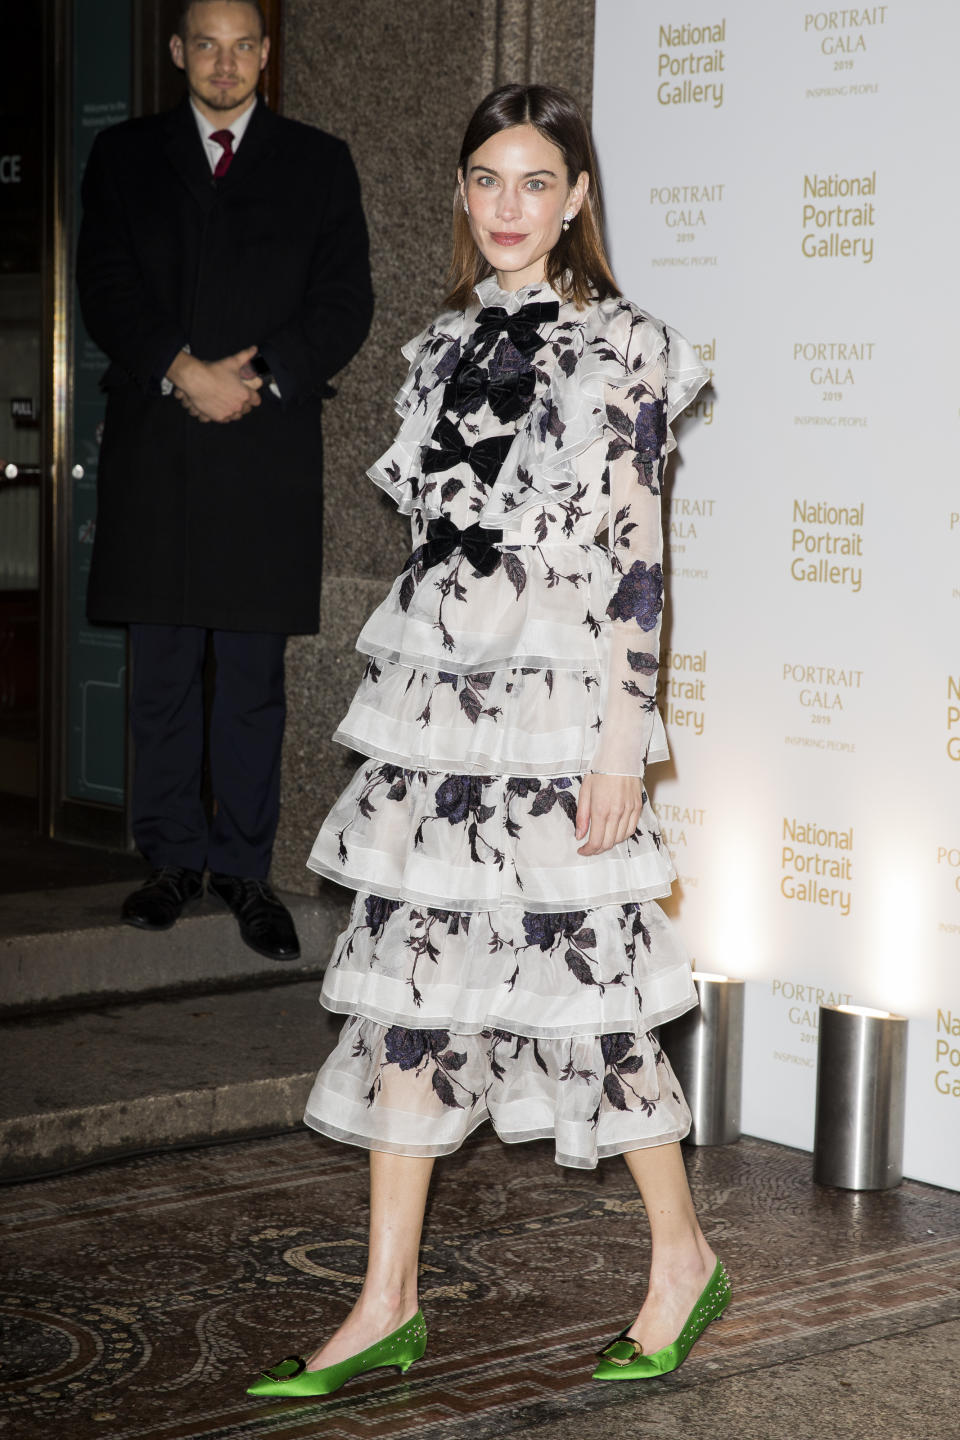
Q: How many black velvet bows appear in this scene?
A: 4